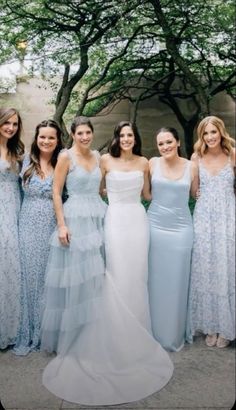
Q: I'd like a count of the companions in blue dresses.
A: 5